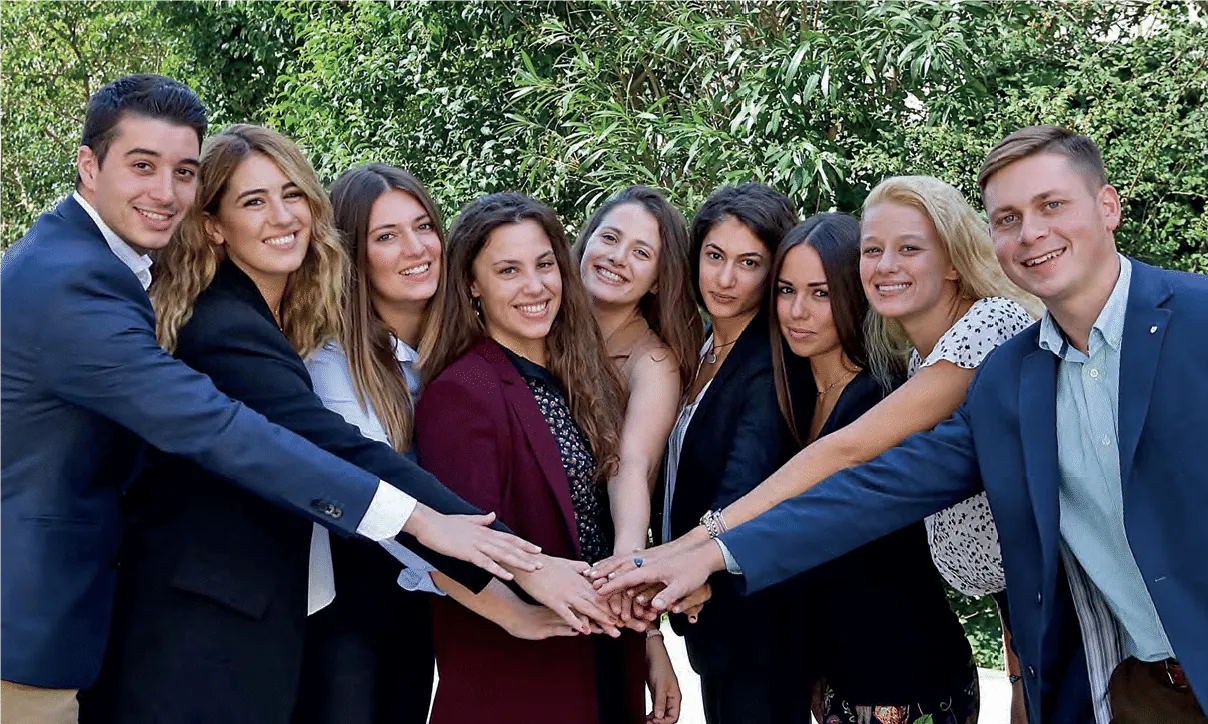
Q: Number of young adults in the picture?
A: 9